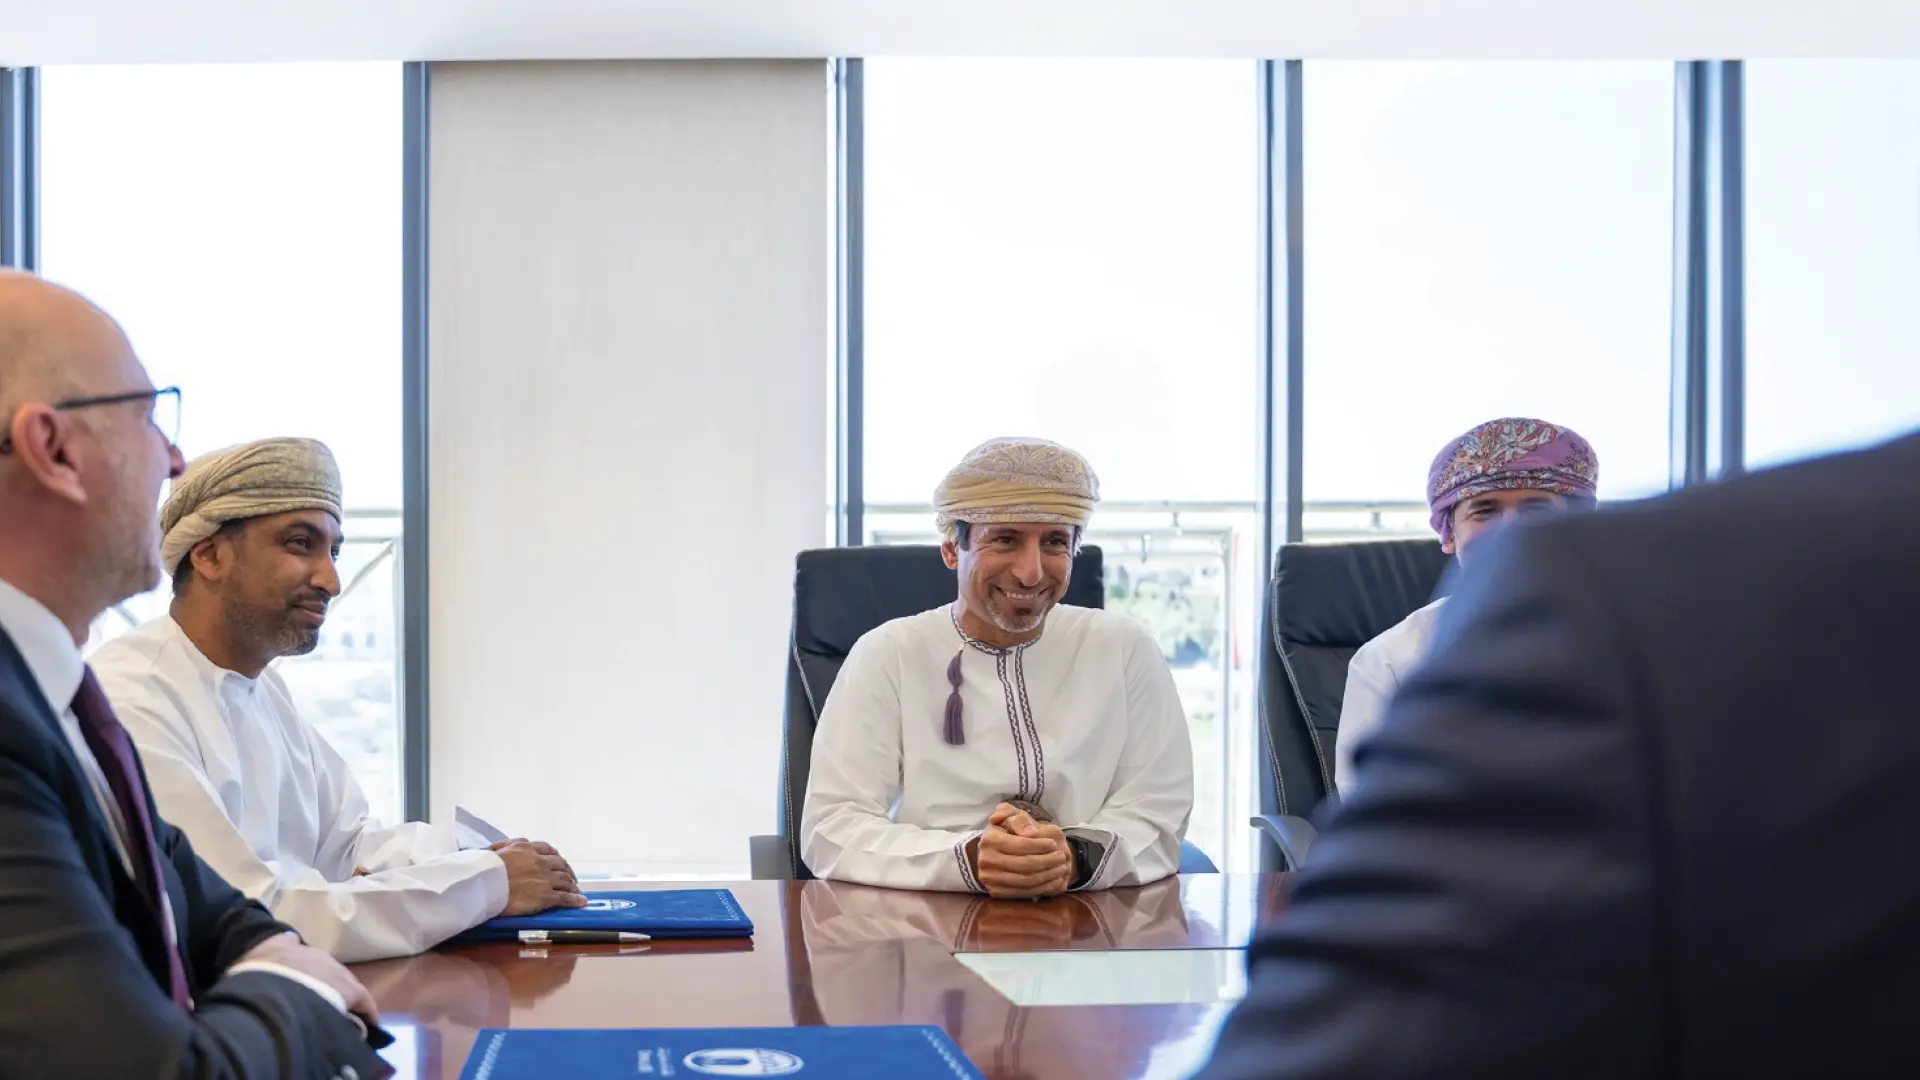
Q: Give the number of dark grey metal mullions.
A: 5